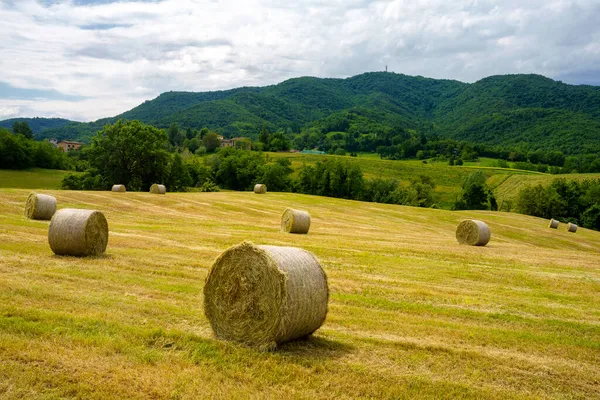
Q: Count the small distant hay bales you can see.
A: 5